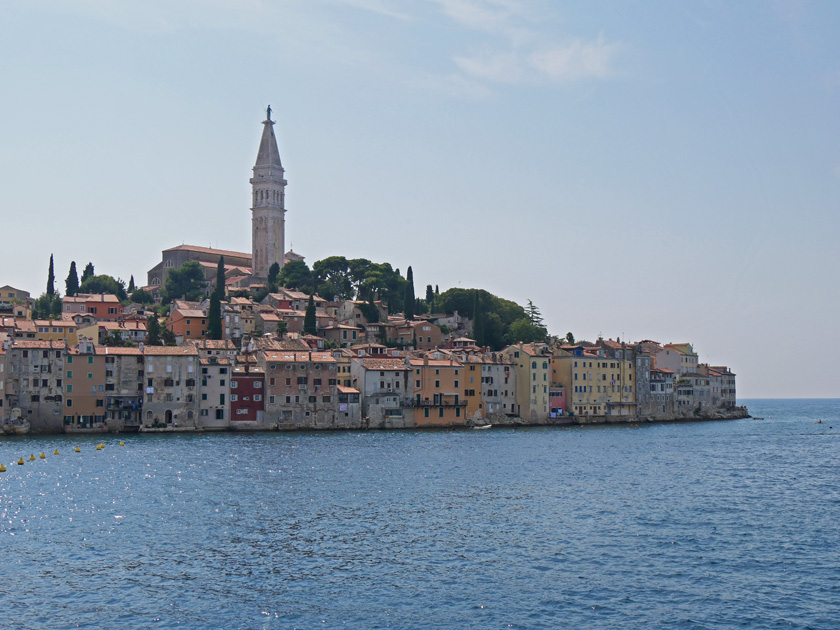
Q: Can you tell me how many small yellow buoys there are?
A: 9